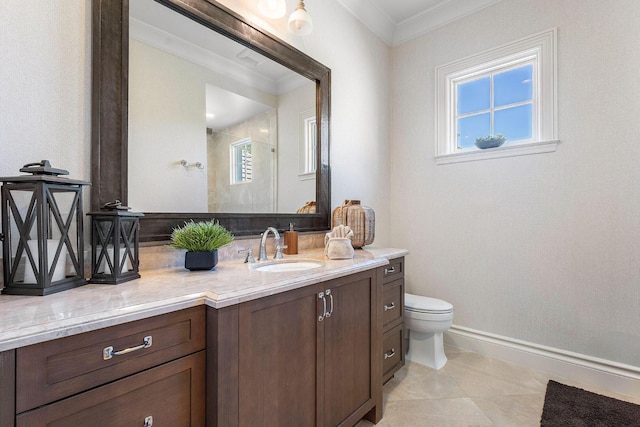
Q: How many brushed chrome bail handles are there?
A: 7